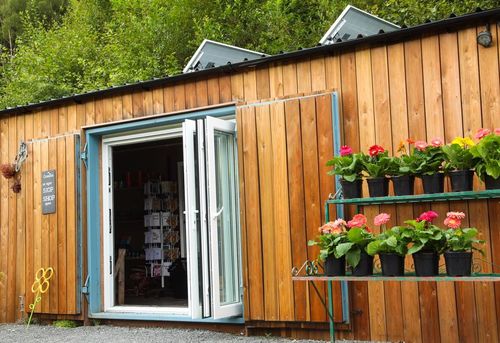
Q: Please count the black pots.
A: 11